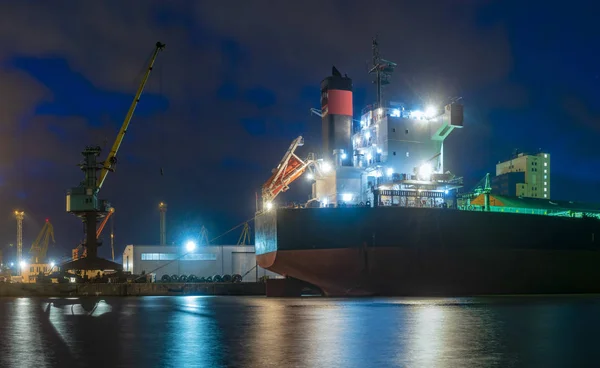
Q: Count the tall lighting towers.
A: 2